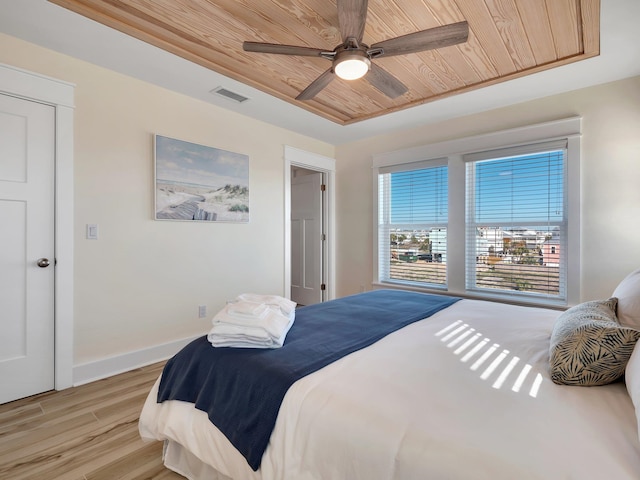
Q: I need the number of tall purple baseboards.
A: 0